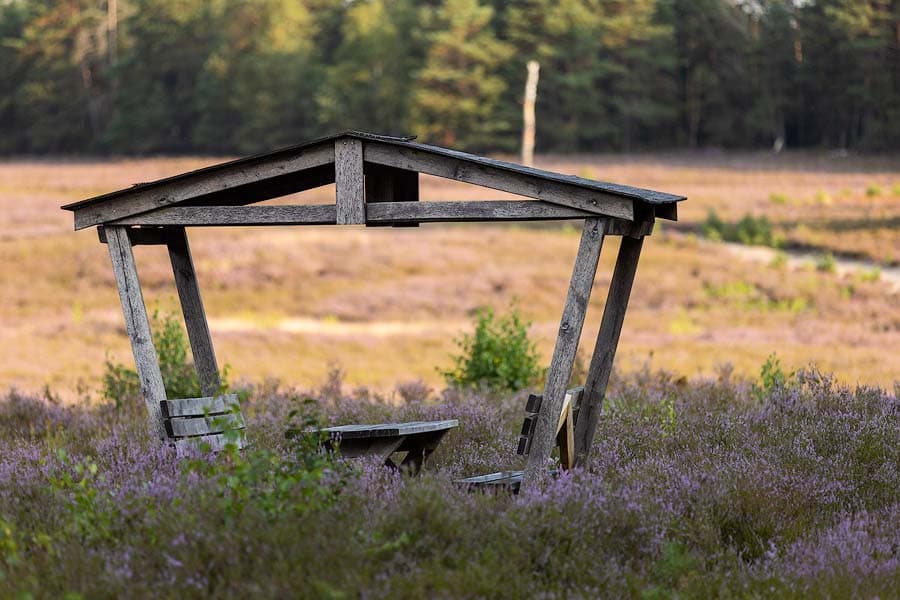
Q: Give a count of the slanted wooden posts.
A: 4